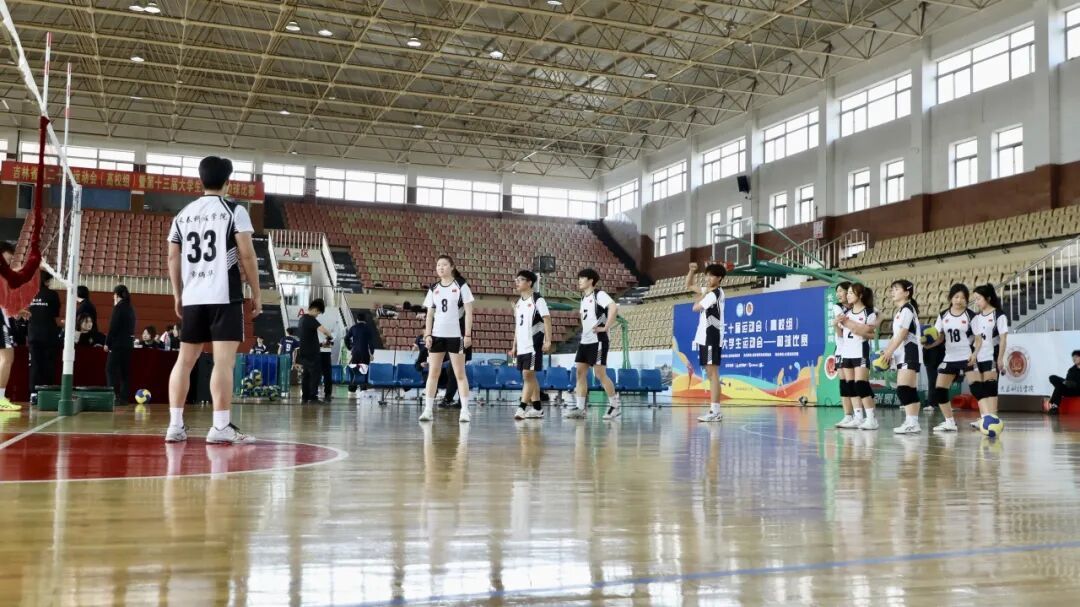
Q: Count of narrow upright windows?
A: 10